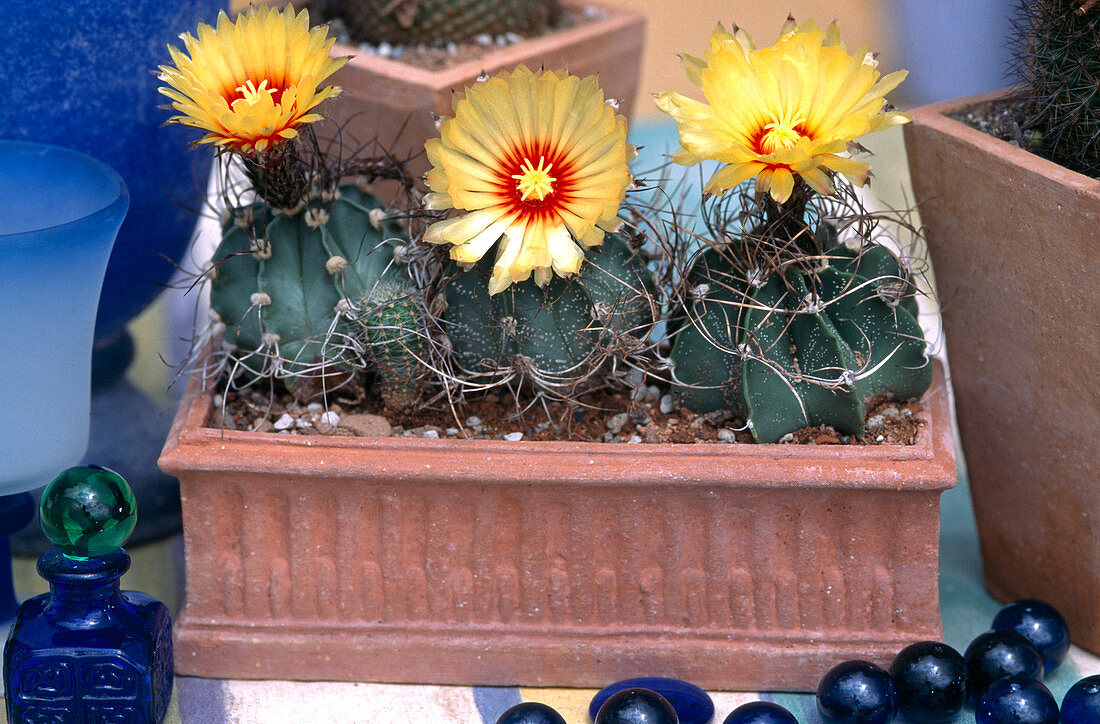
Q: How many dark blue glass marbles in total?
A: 9